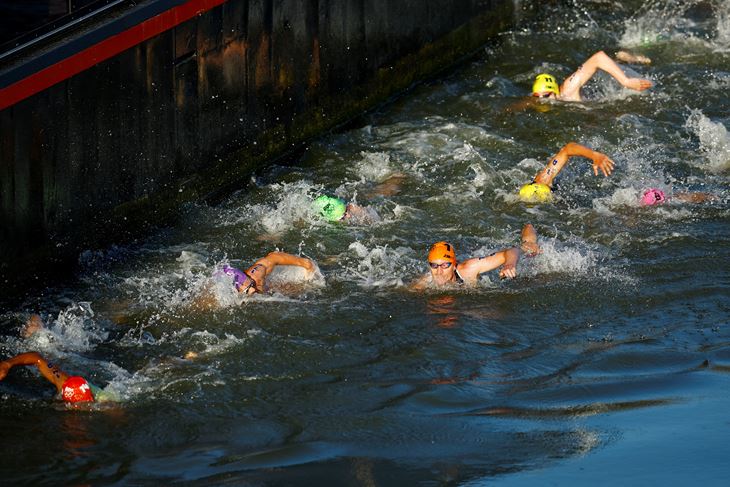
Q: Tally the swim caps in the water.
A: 7